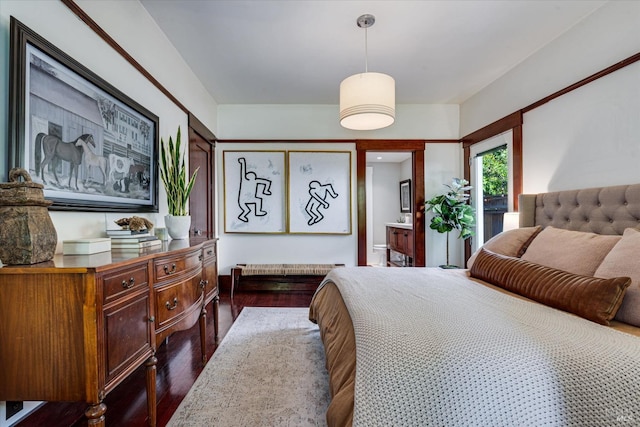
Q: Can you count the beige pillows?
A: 3